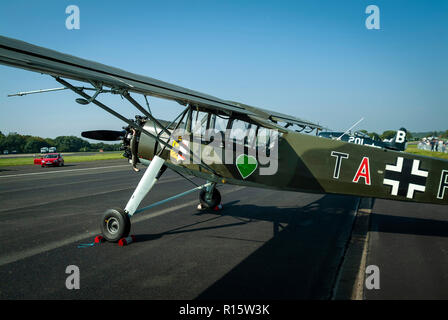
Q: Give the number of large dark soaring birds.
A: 0